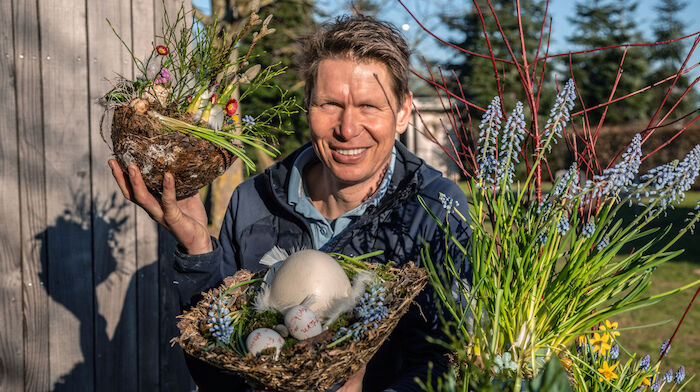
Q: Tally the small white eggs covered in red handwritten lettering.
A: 2